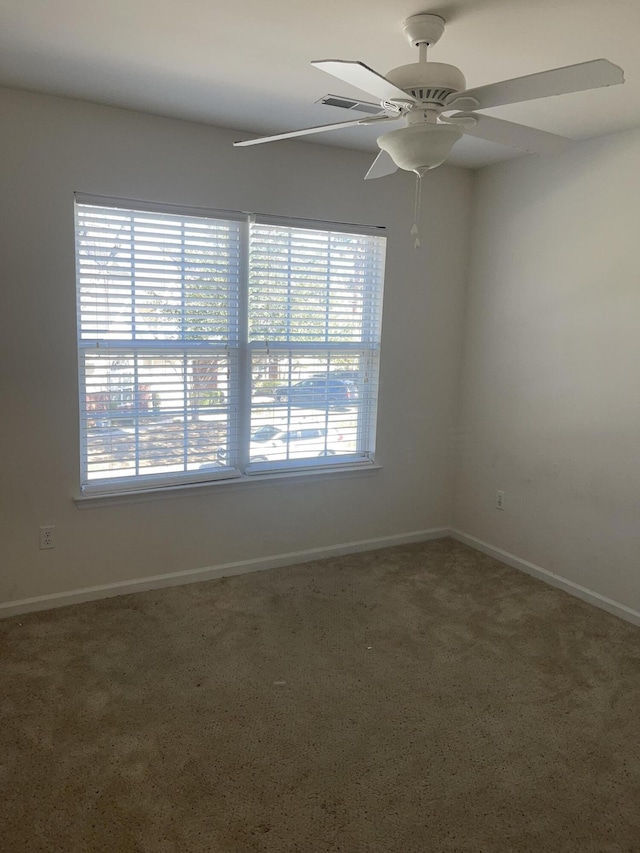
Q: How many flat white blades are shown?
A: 5